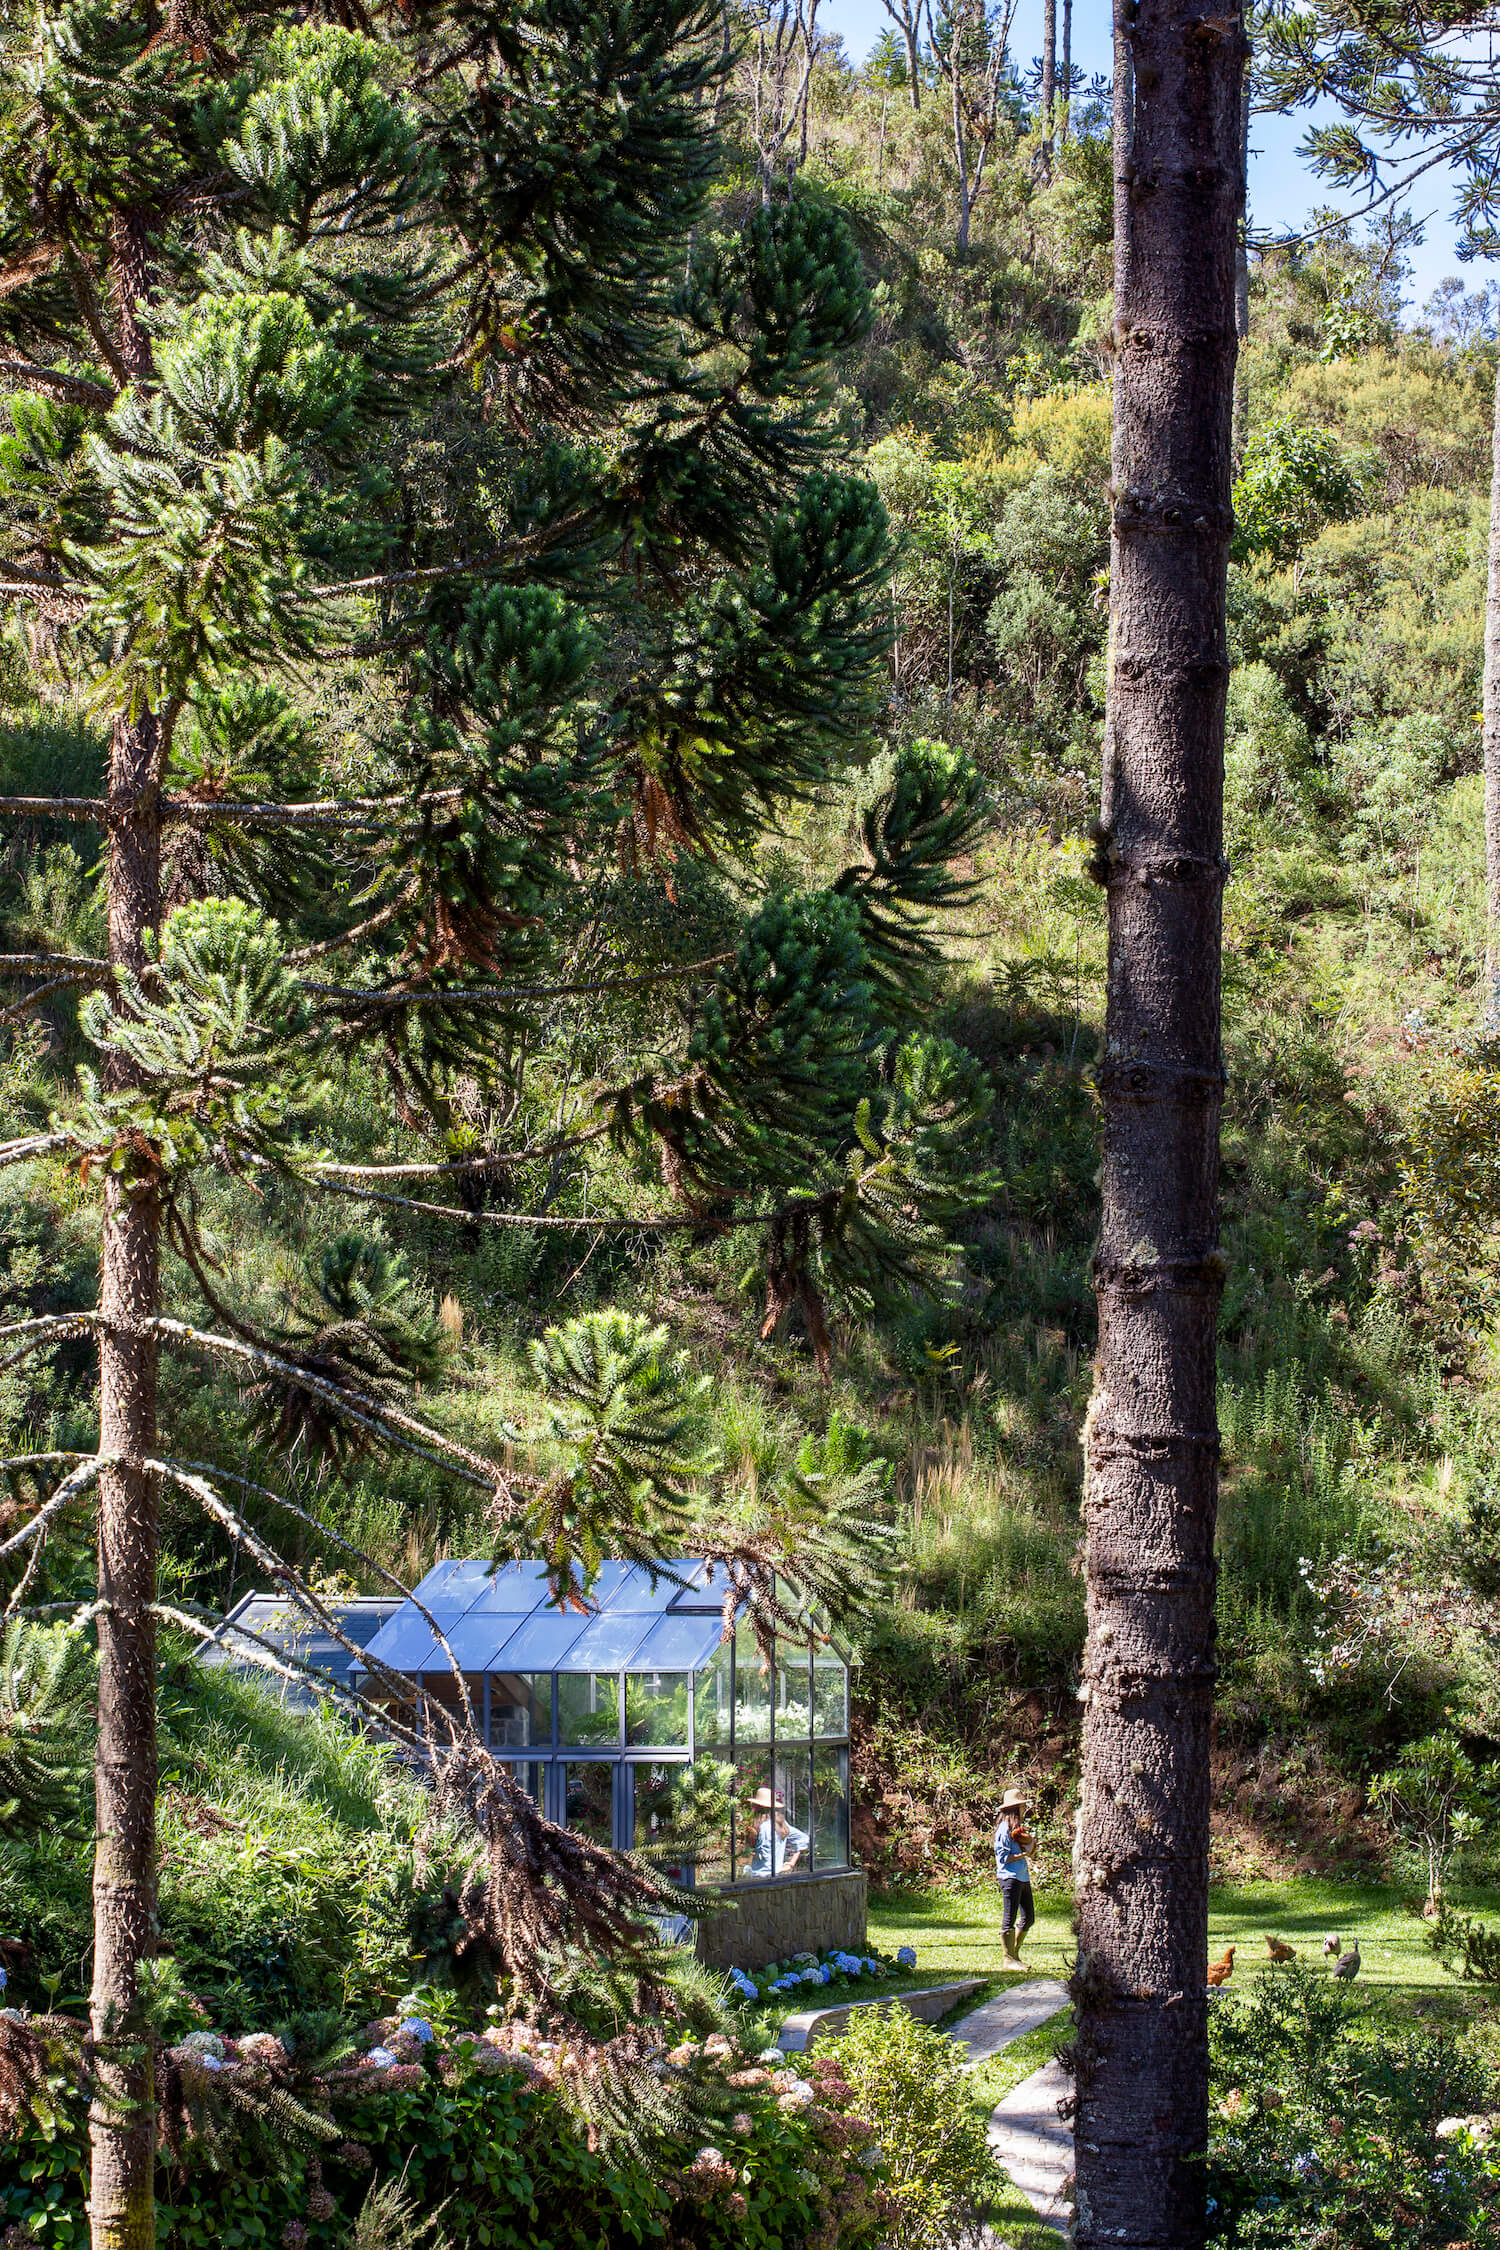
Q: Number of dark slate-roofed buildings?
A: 1